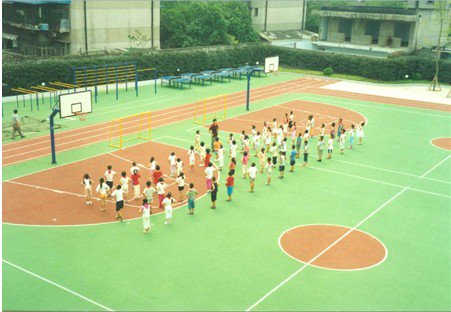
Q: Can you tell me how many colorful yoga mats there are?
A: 0